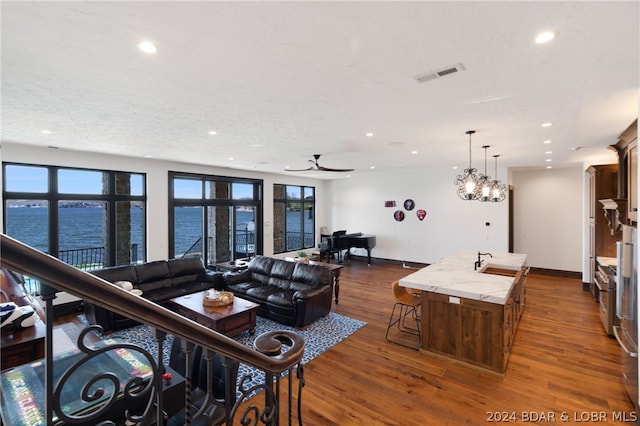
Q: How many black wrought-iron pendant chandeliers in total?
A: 3